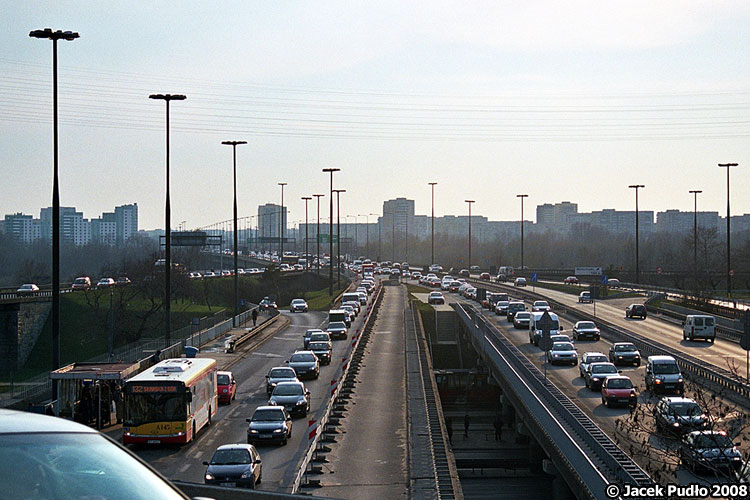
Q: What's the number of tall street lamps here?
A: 14